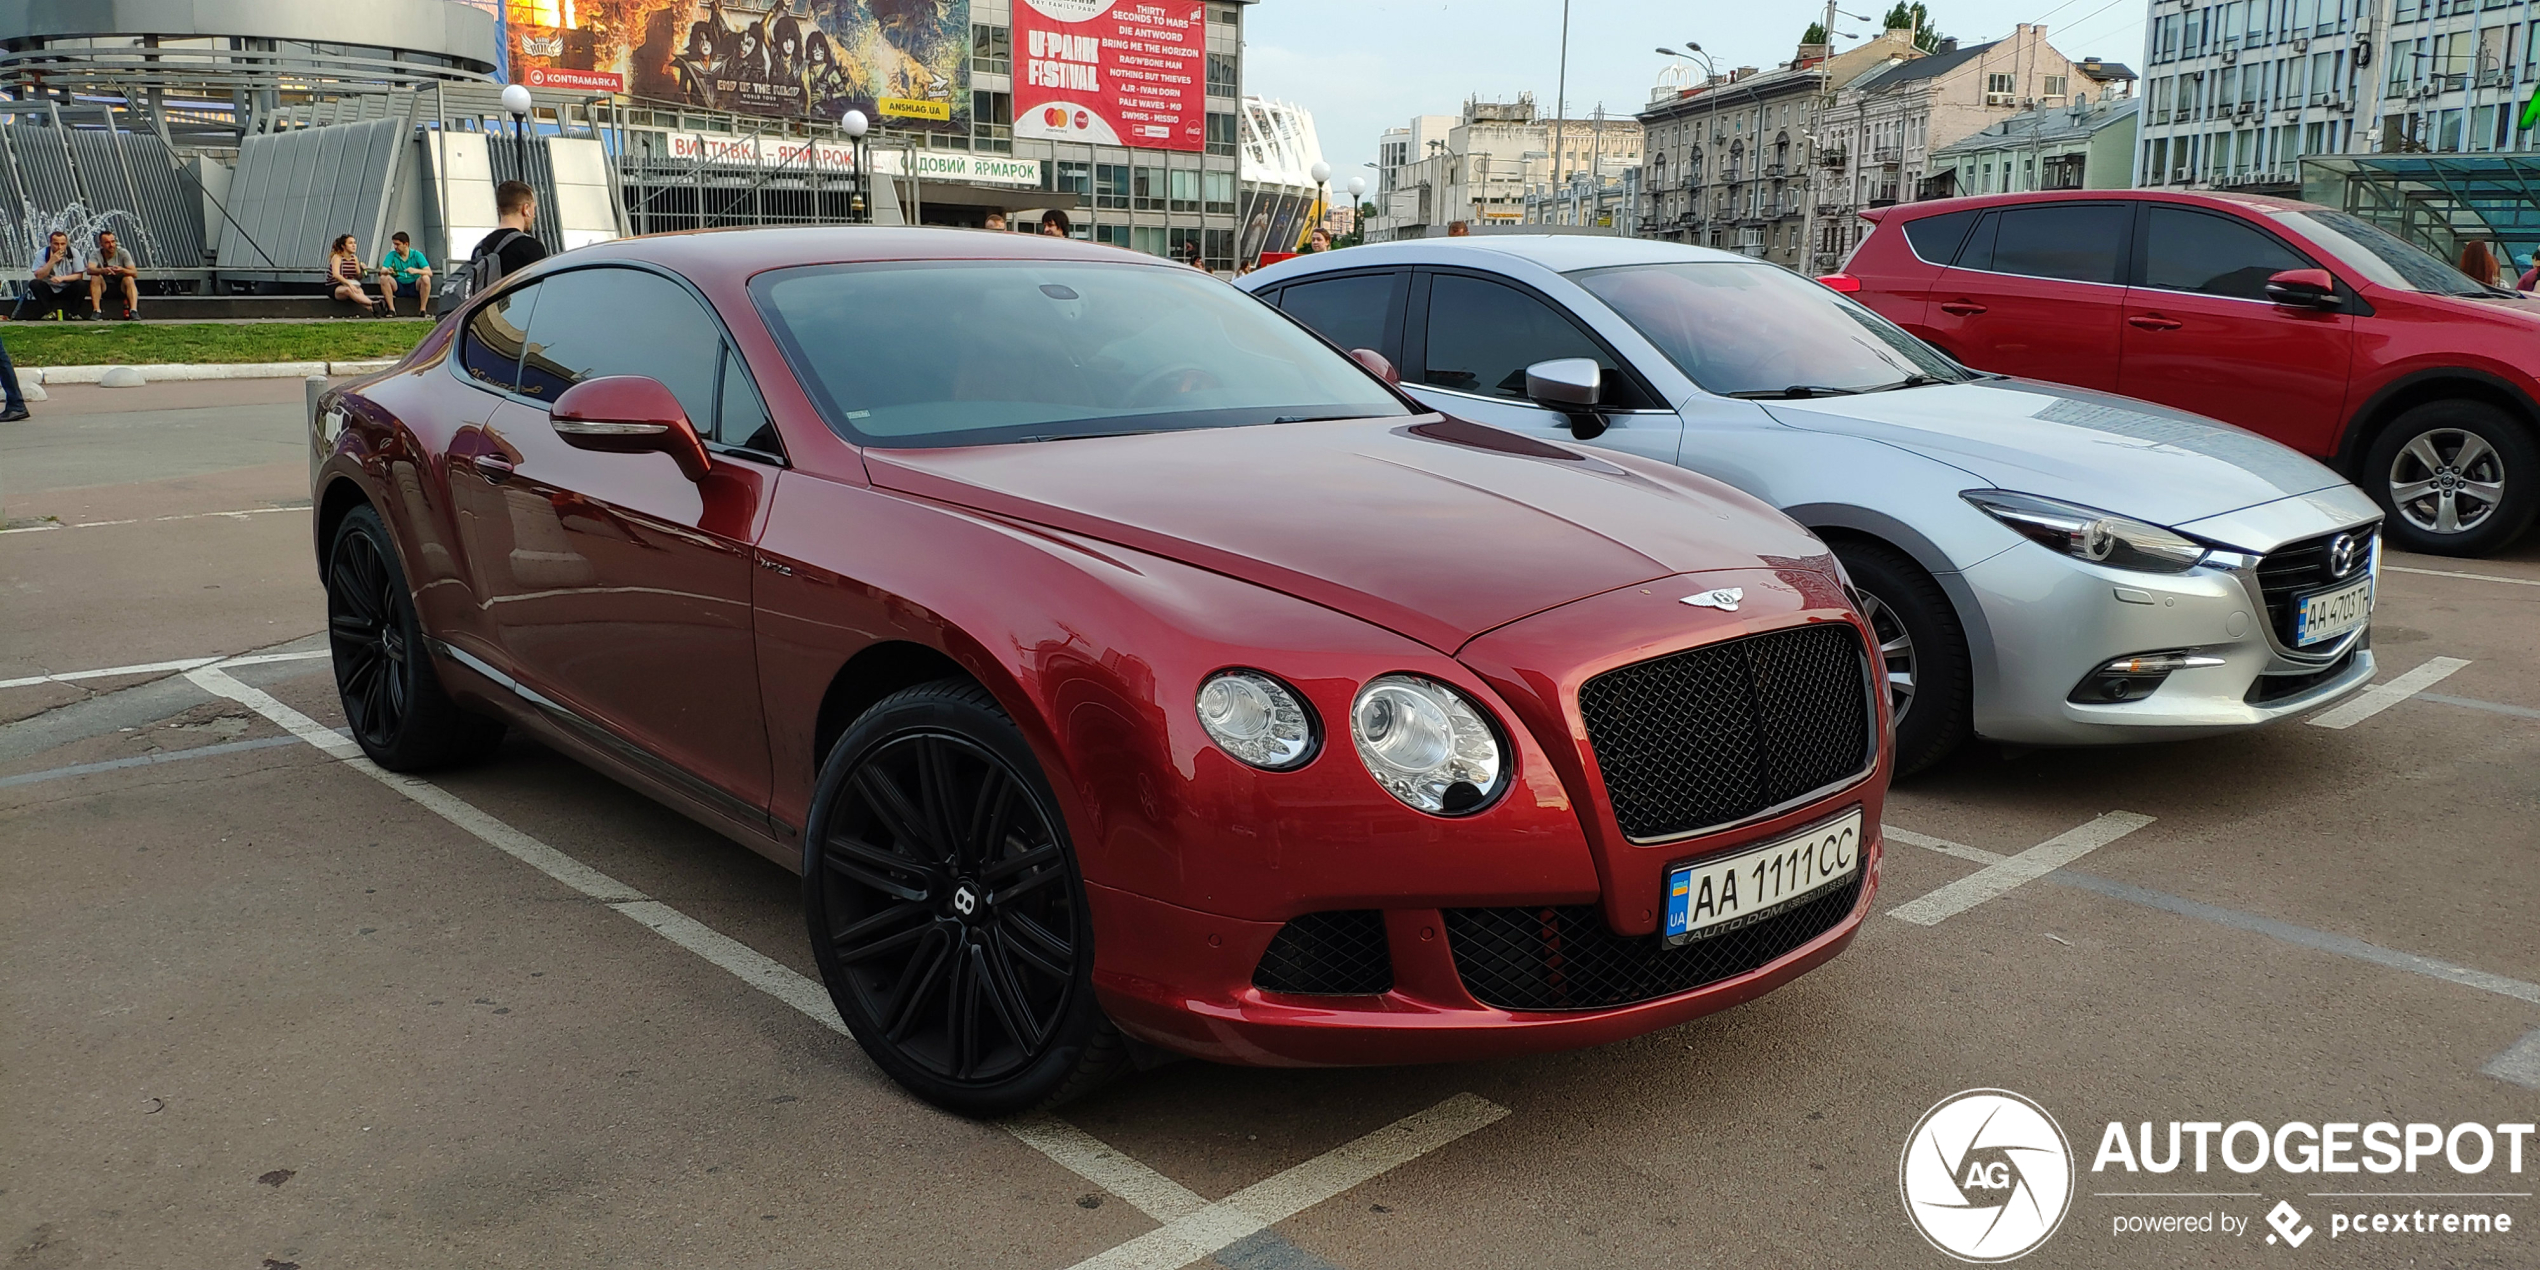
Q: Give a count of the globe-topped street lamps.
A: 4